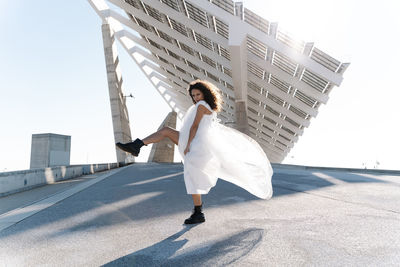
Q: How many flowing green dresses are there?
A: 0